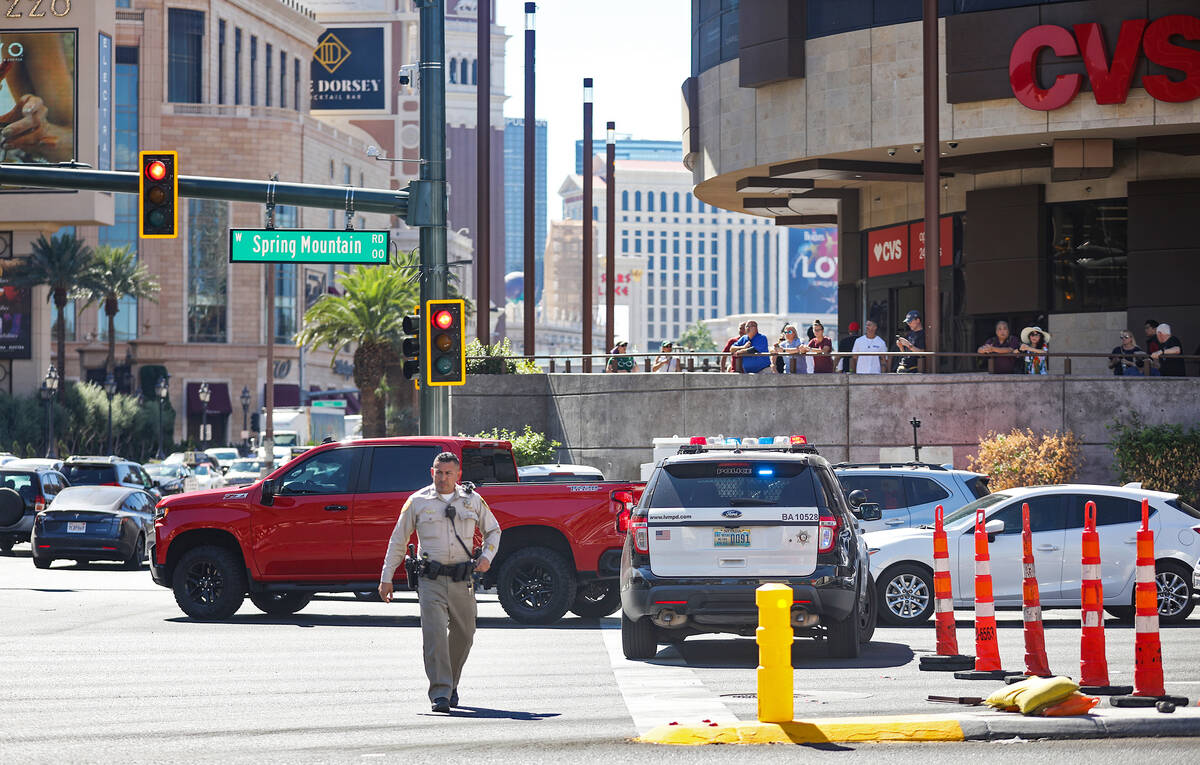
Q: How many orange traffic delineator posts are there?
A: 5